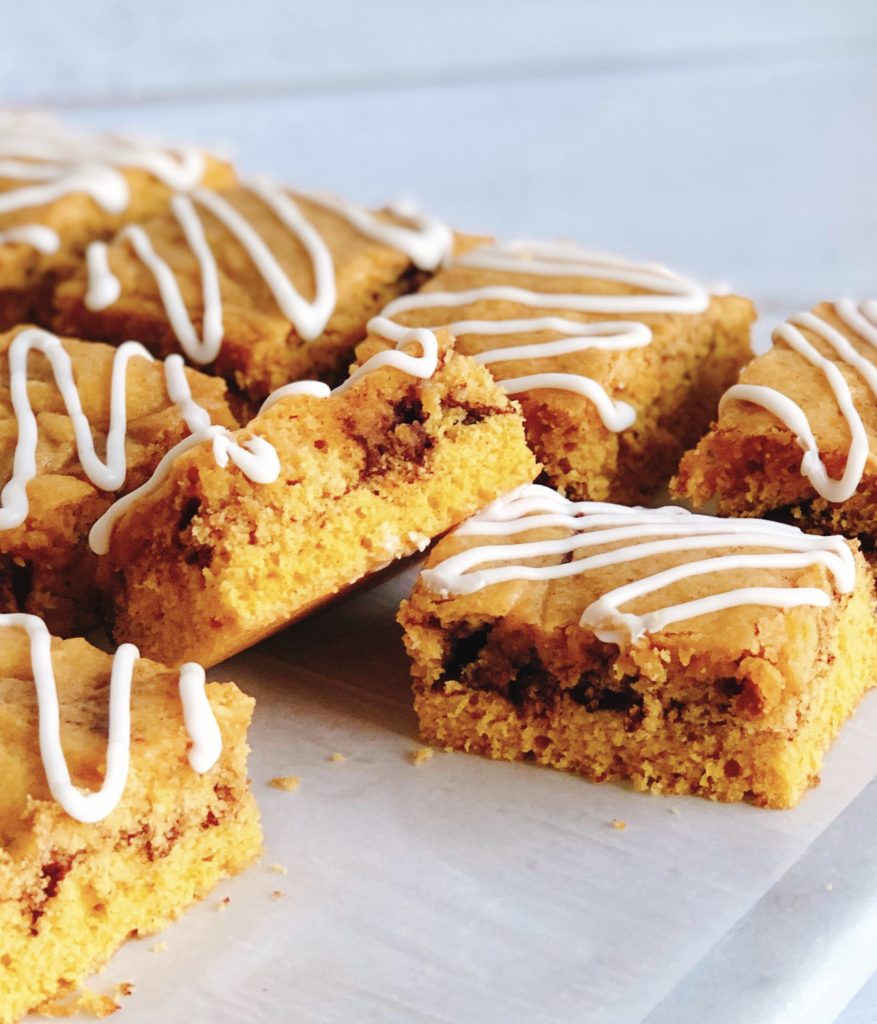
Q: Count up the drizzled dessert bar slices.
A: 8